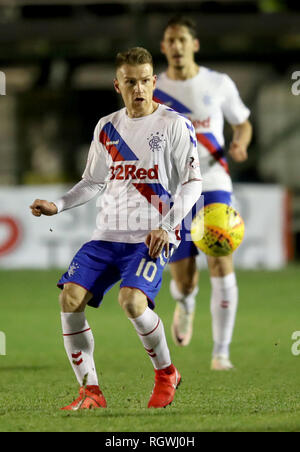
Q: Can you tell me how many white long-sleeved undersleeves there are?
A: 2